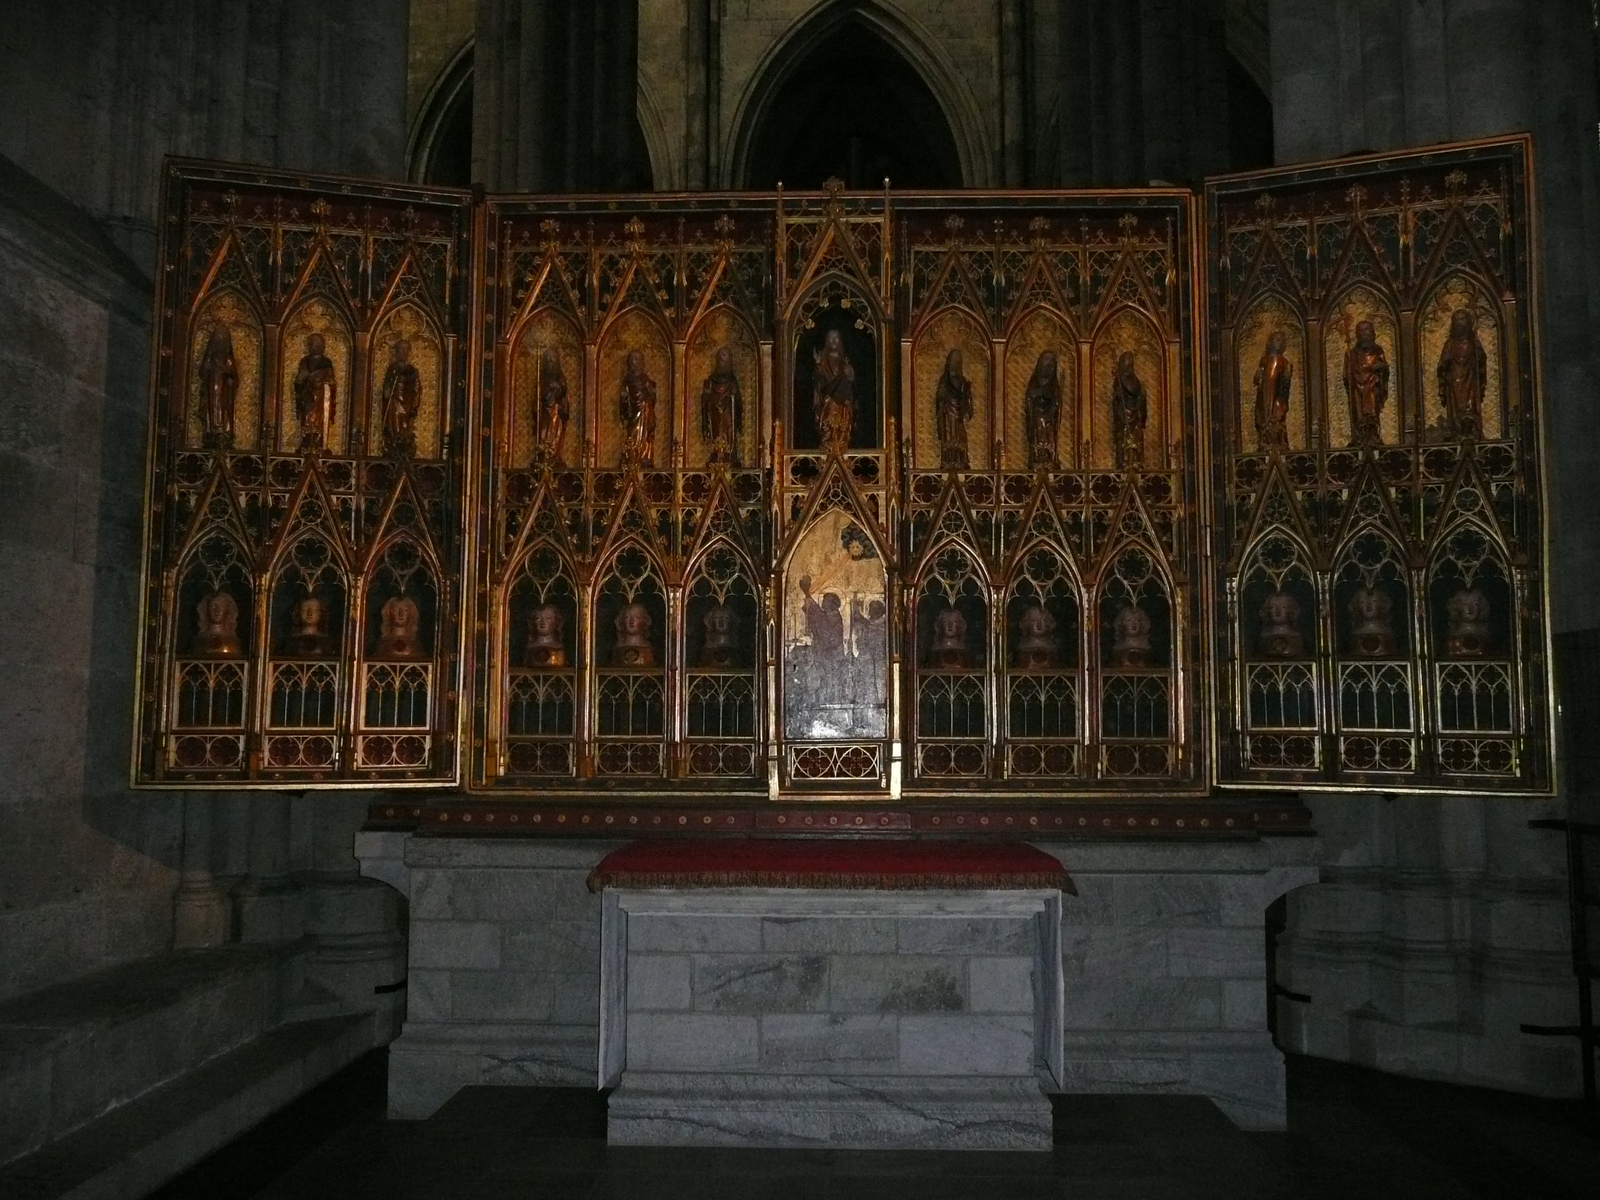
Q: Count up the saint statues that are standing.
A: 13